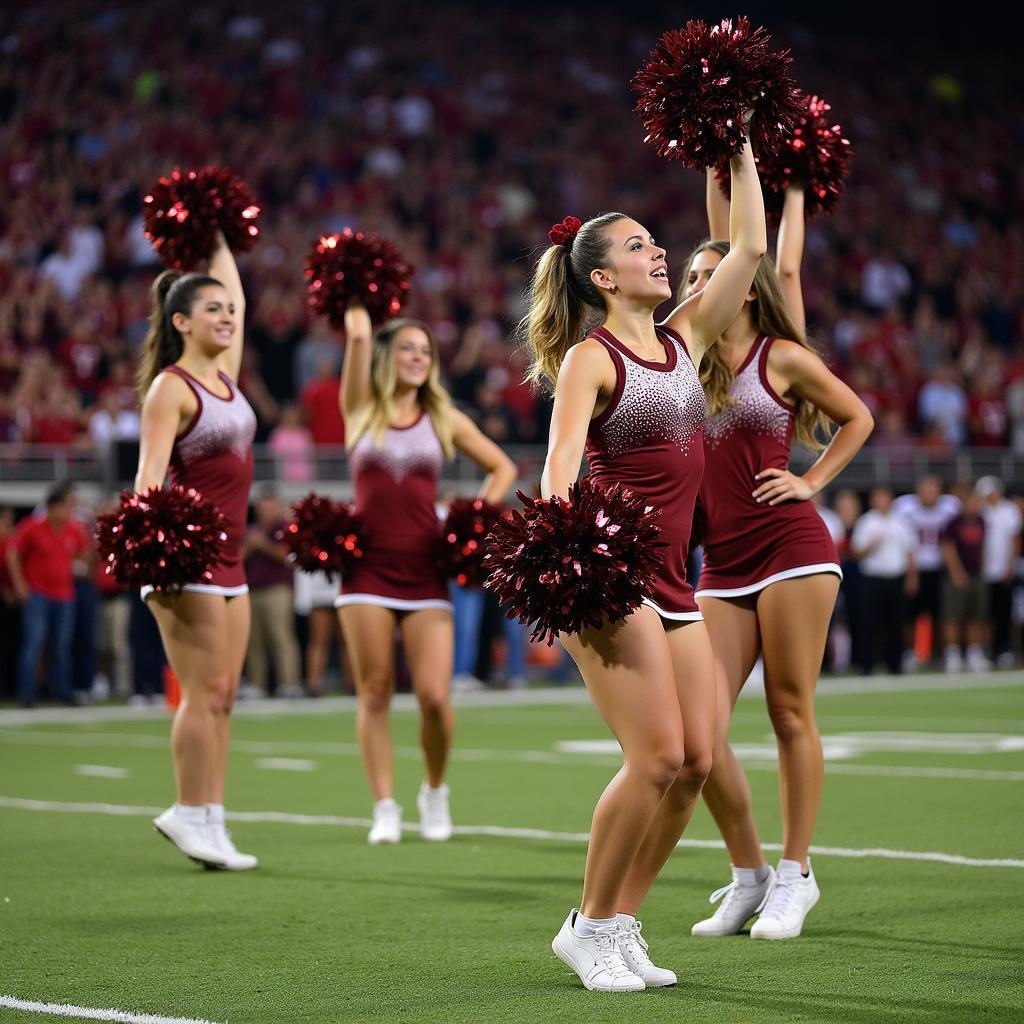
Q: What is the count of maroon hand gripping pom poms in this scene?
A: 8